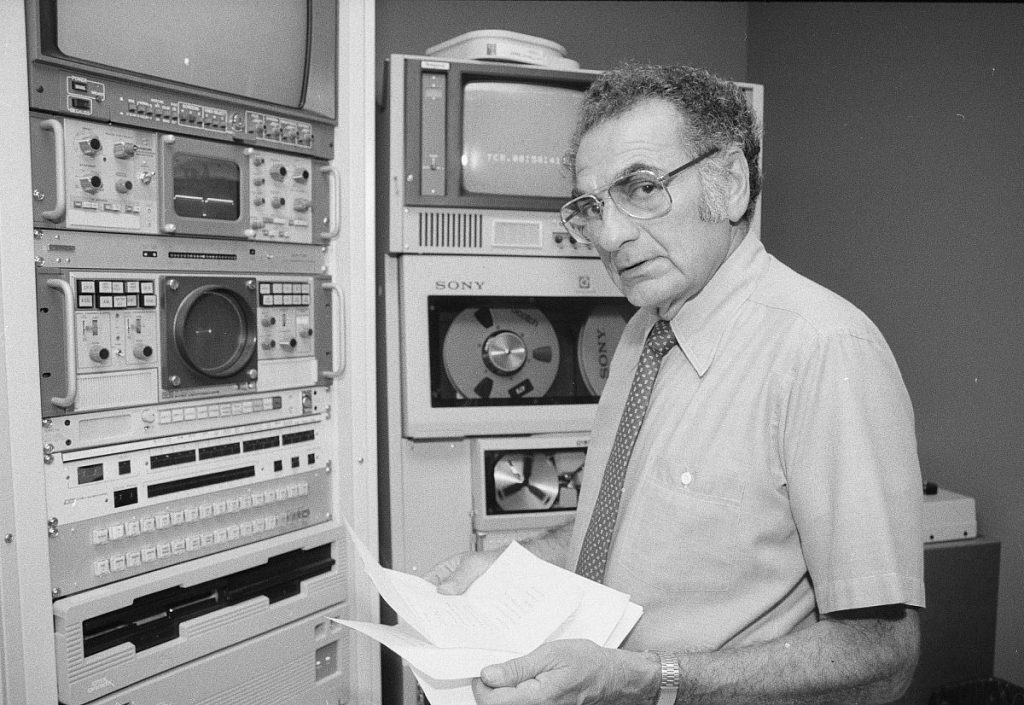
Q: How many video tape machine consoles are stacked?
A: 2